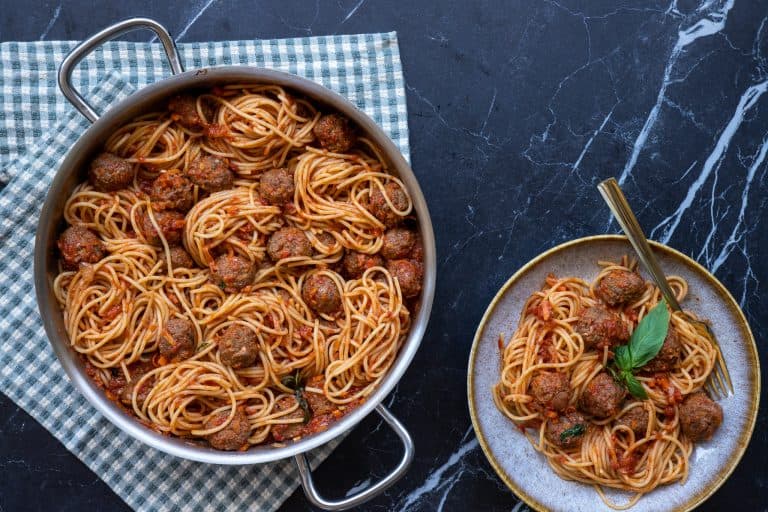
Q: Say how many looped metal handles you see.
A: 2